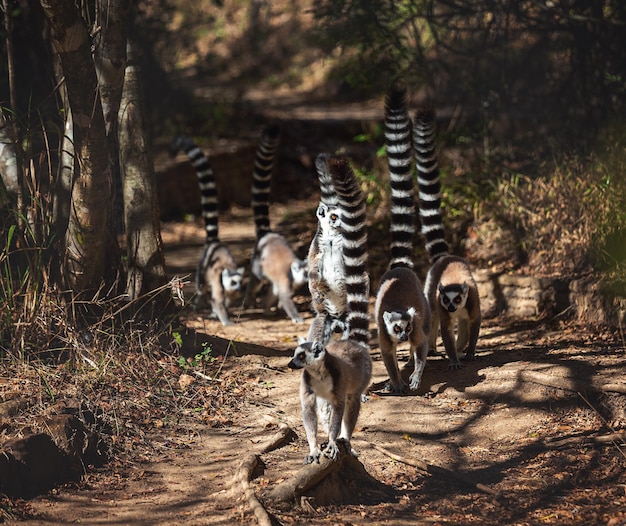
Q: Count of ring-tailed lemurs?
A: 6